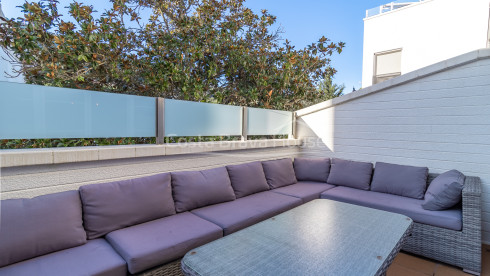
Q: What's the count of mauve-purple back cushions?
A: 9